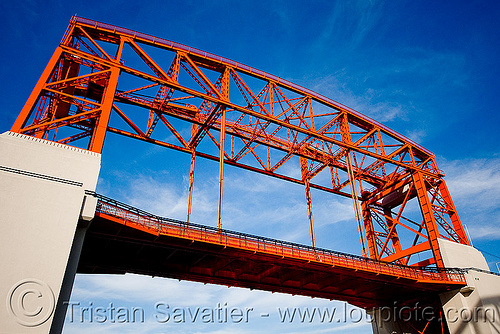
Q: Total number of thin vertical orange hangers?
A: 4